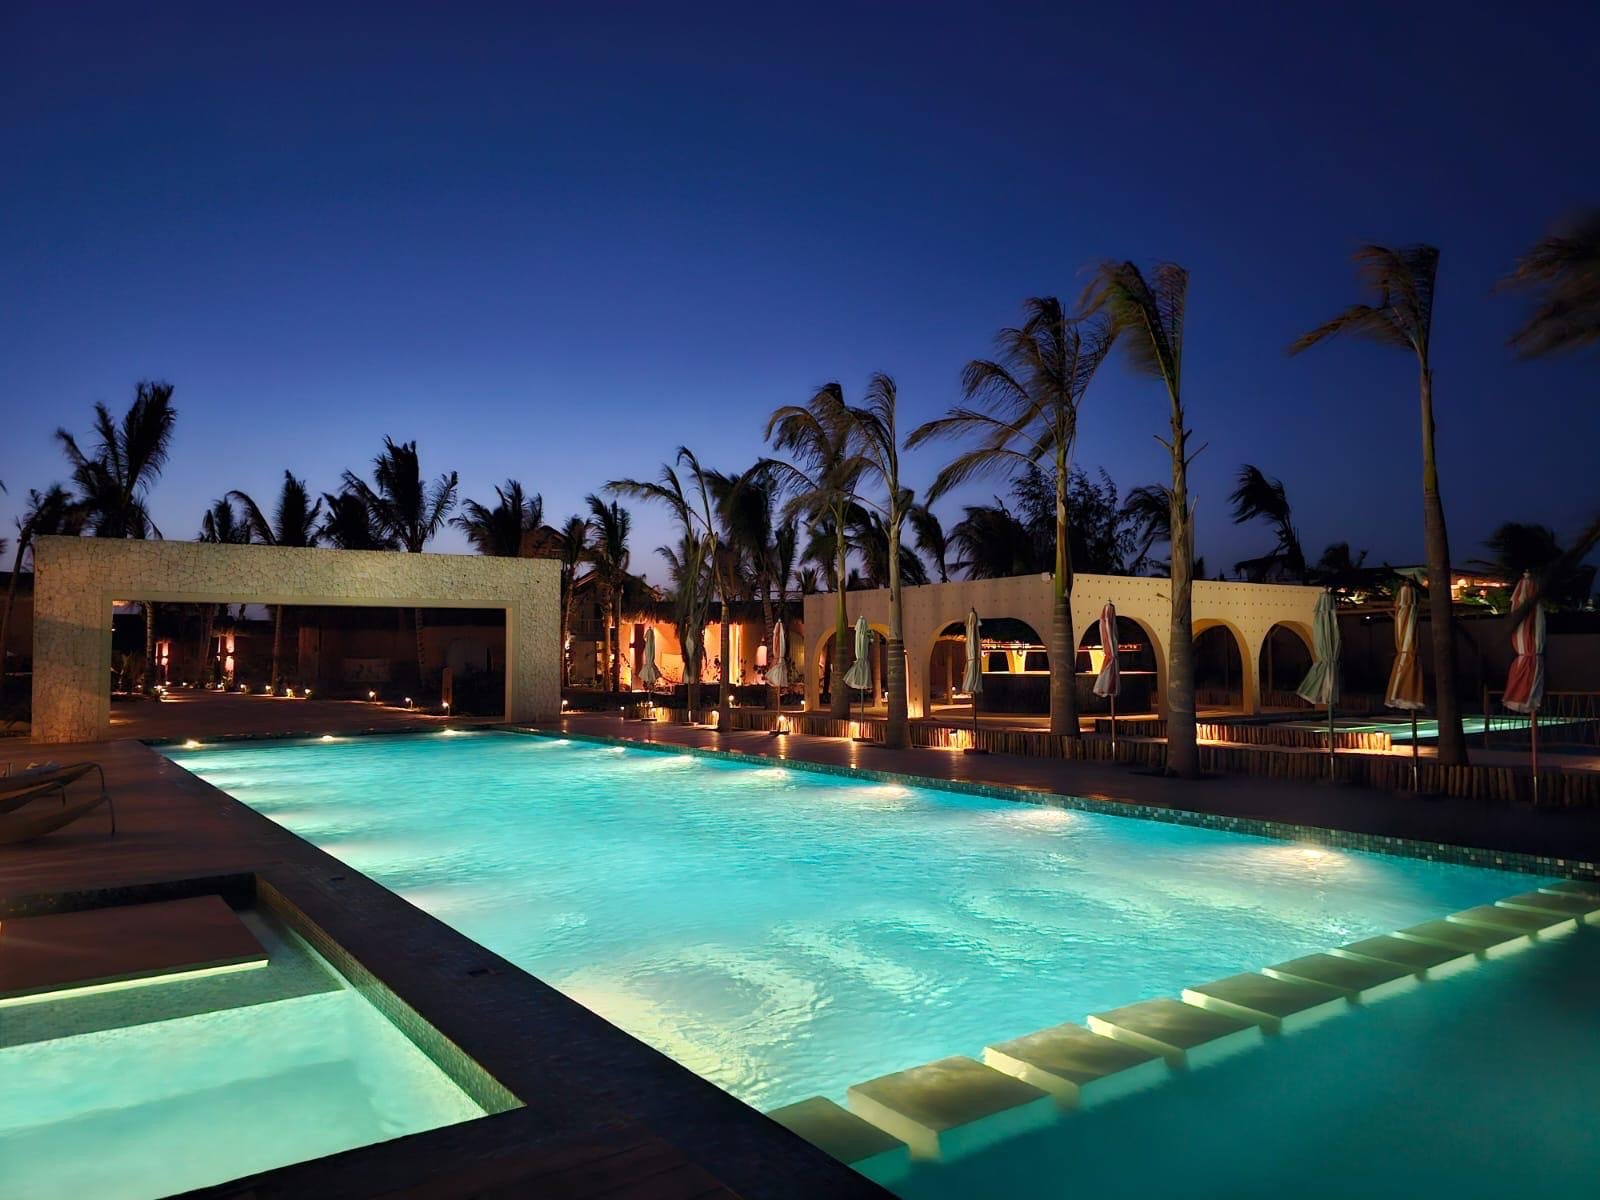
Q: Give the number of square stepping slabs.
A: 11